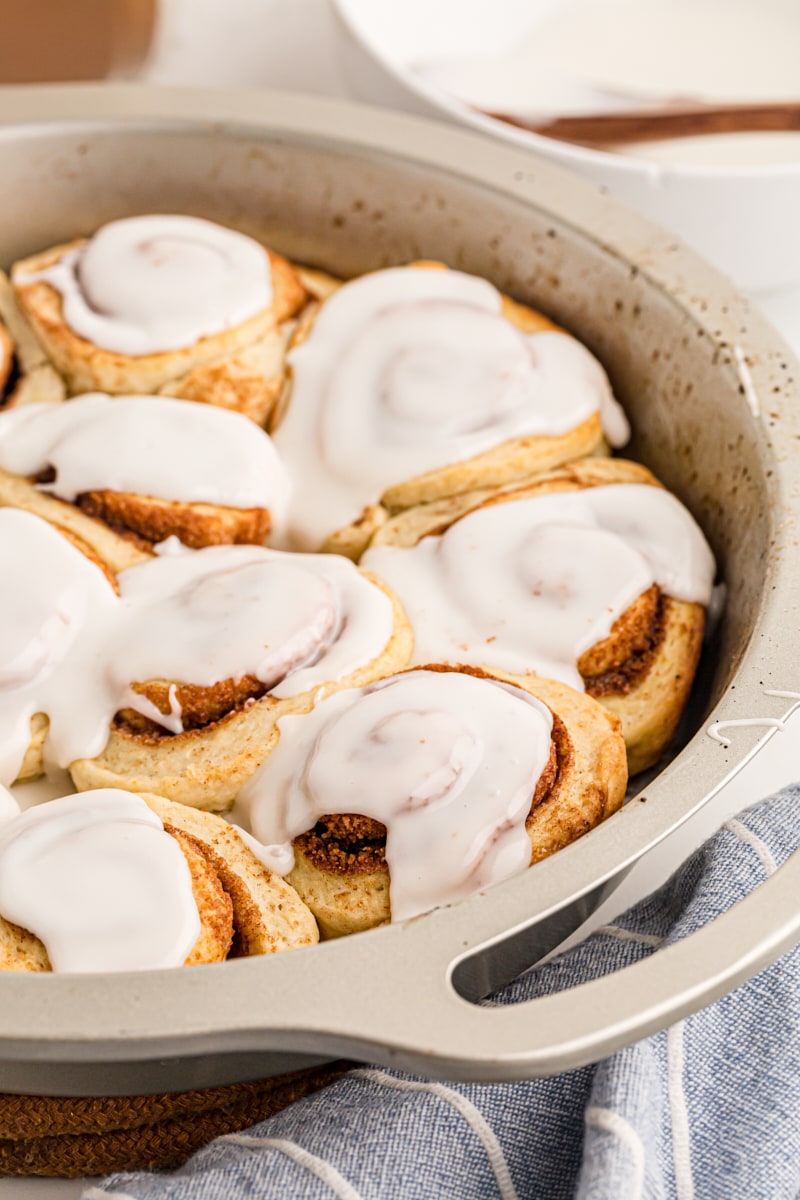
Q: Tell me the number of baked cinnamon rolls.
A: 9